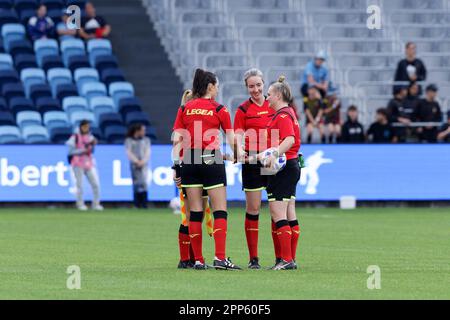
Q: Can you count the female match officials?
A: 4